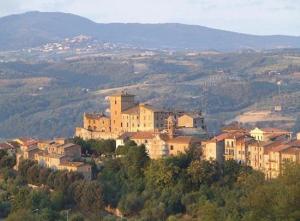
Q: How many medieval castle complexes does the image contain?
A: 1